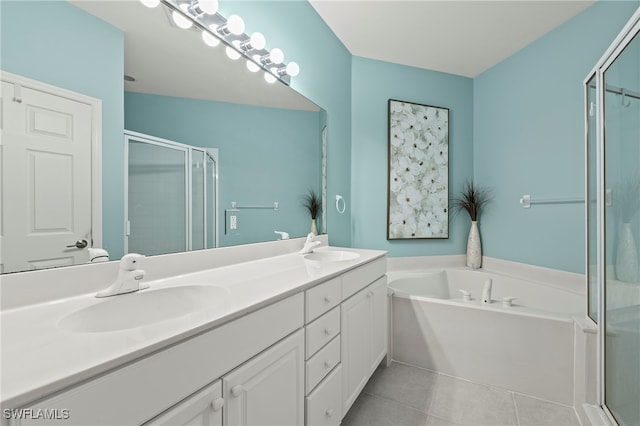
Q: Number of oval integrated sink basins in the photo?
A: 2